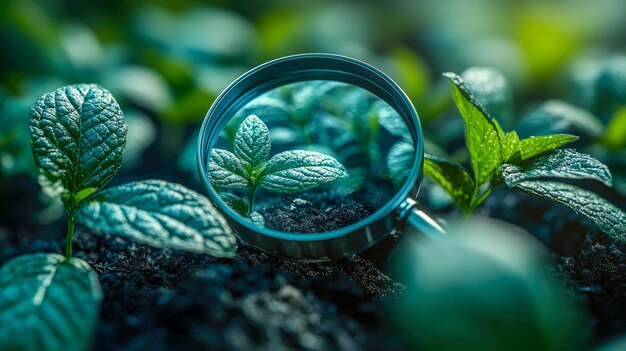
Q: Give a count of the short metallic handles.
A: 1